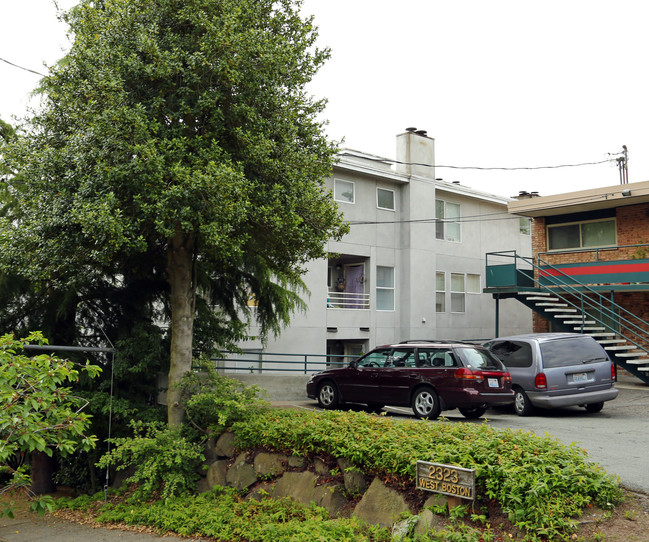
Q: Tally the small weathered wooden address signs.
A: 1